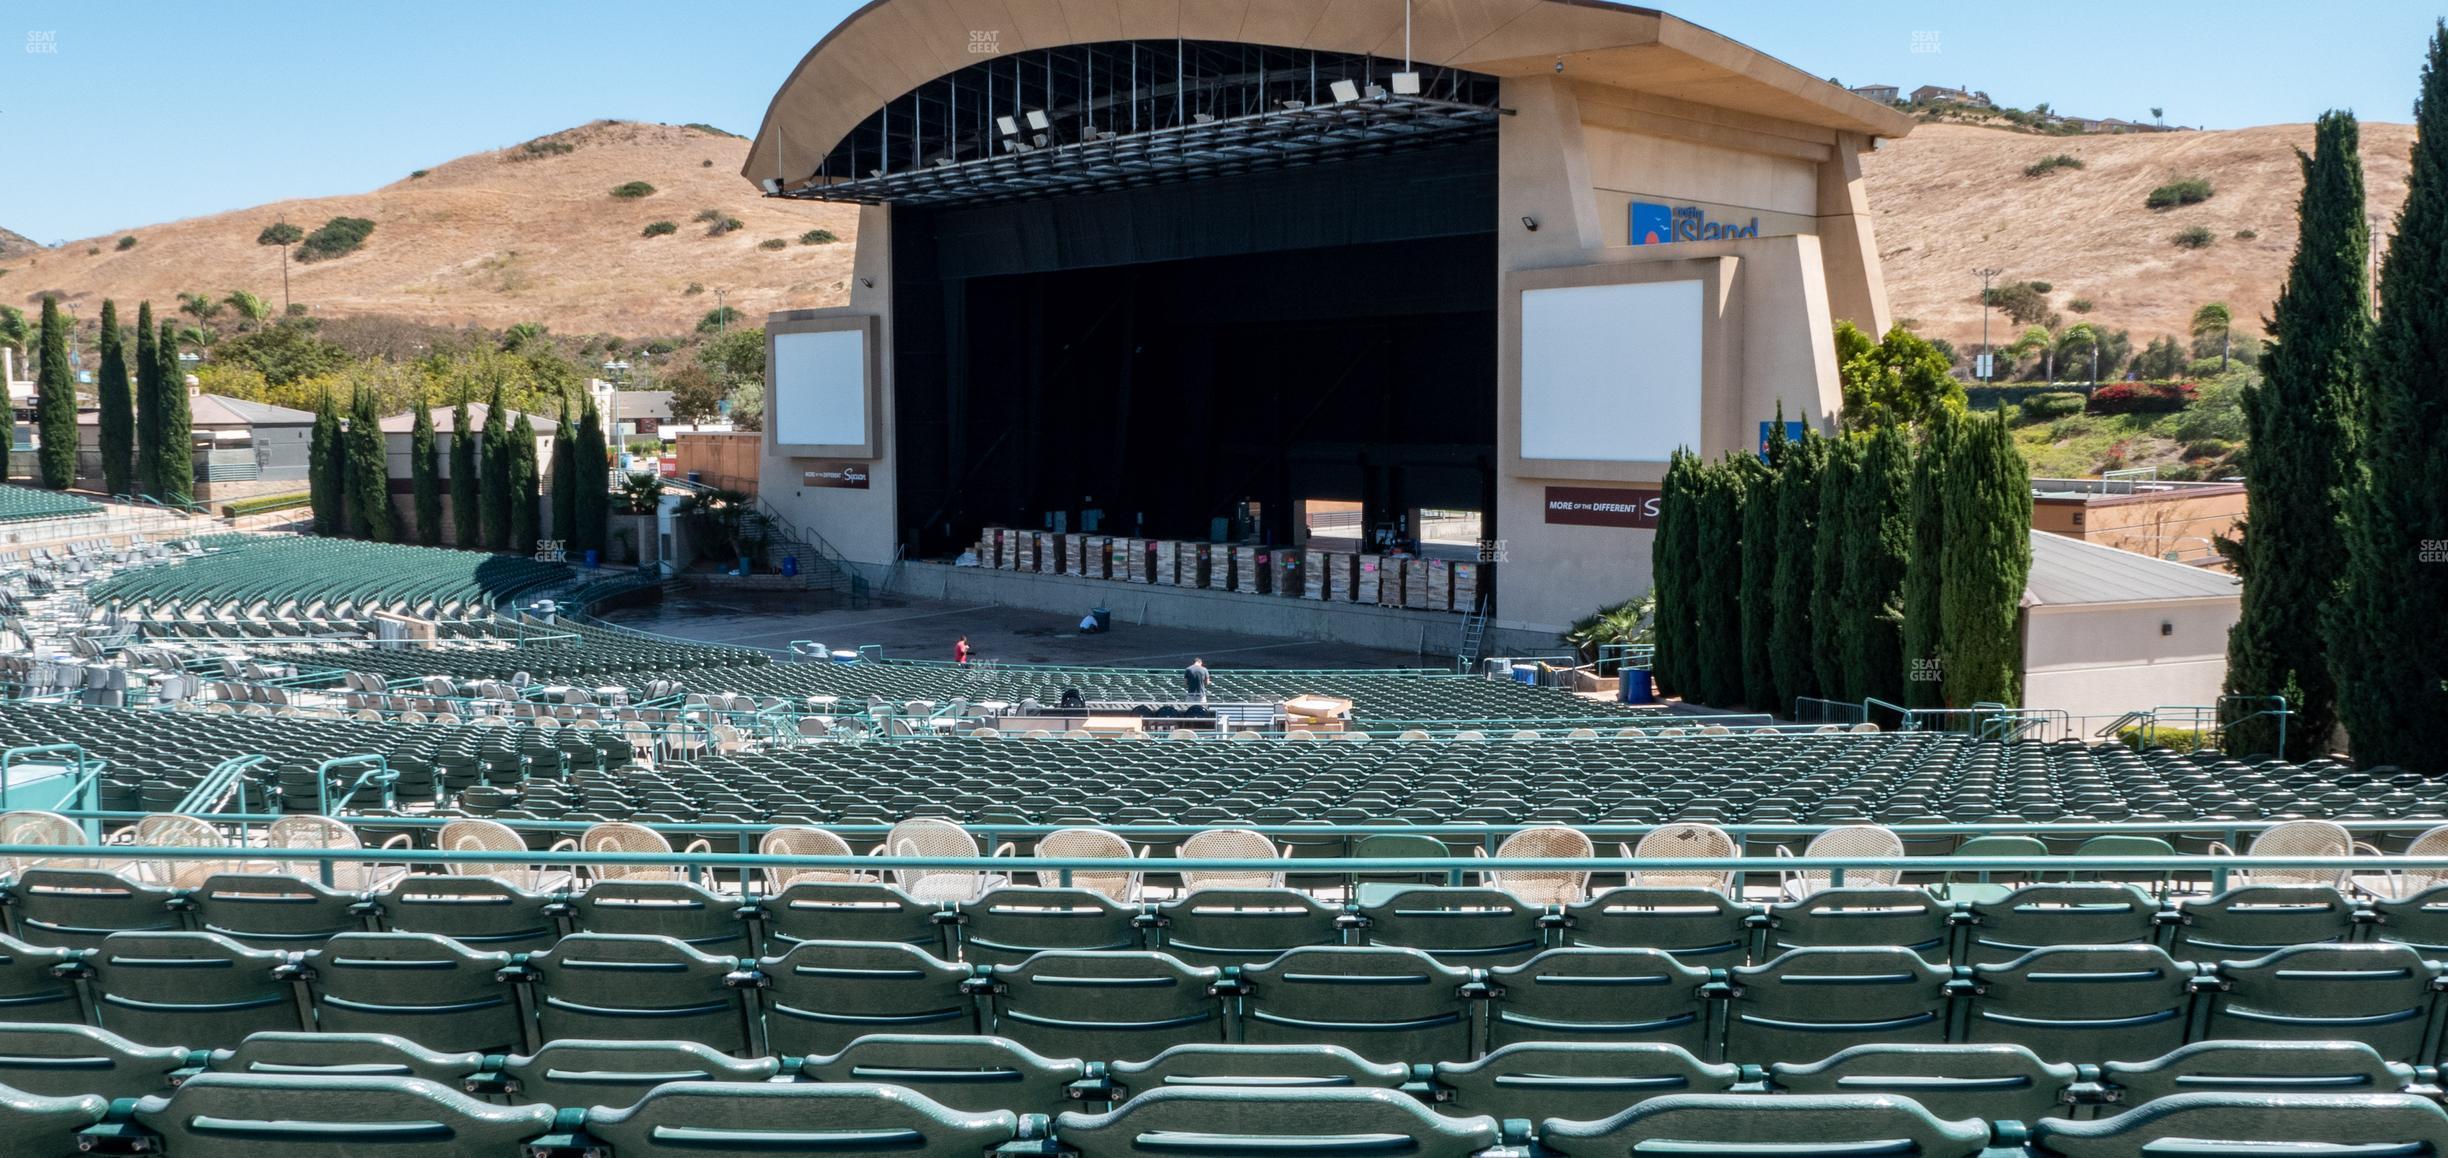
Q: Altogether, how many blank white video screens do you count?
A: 2